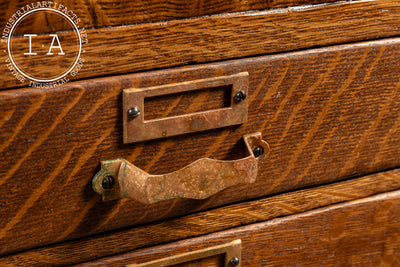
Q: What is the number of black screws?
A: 5